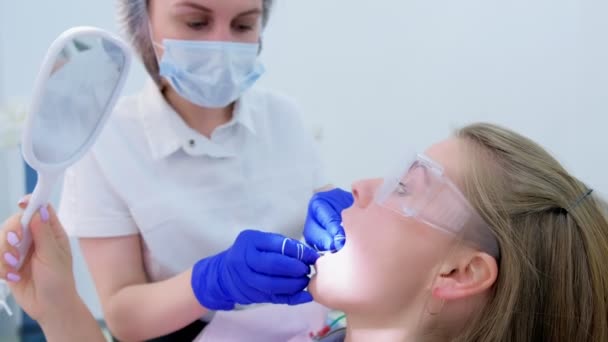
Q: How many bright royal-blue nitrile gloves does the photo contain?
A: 2